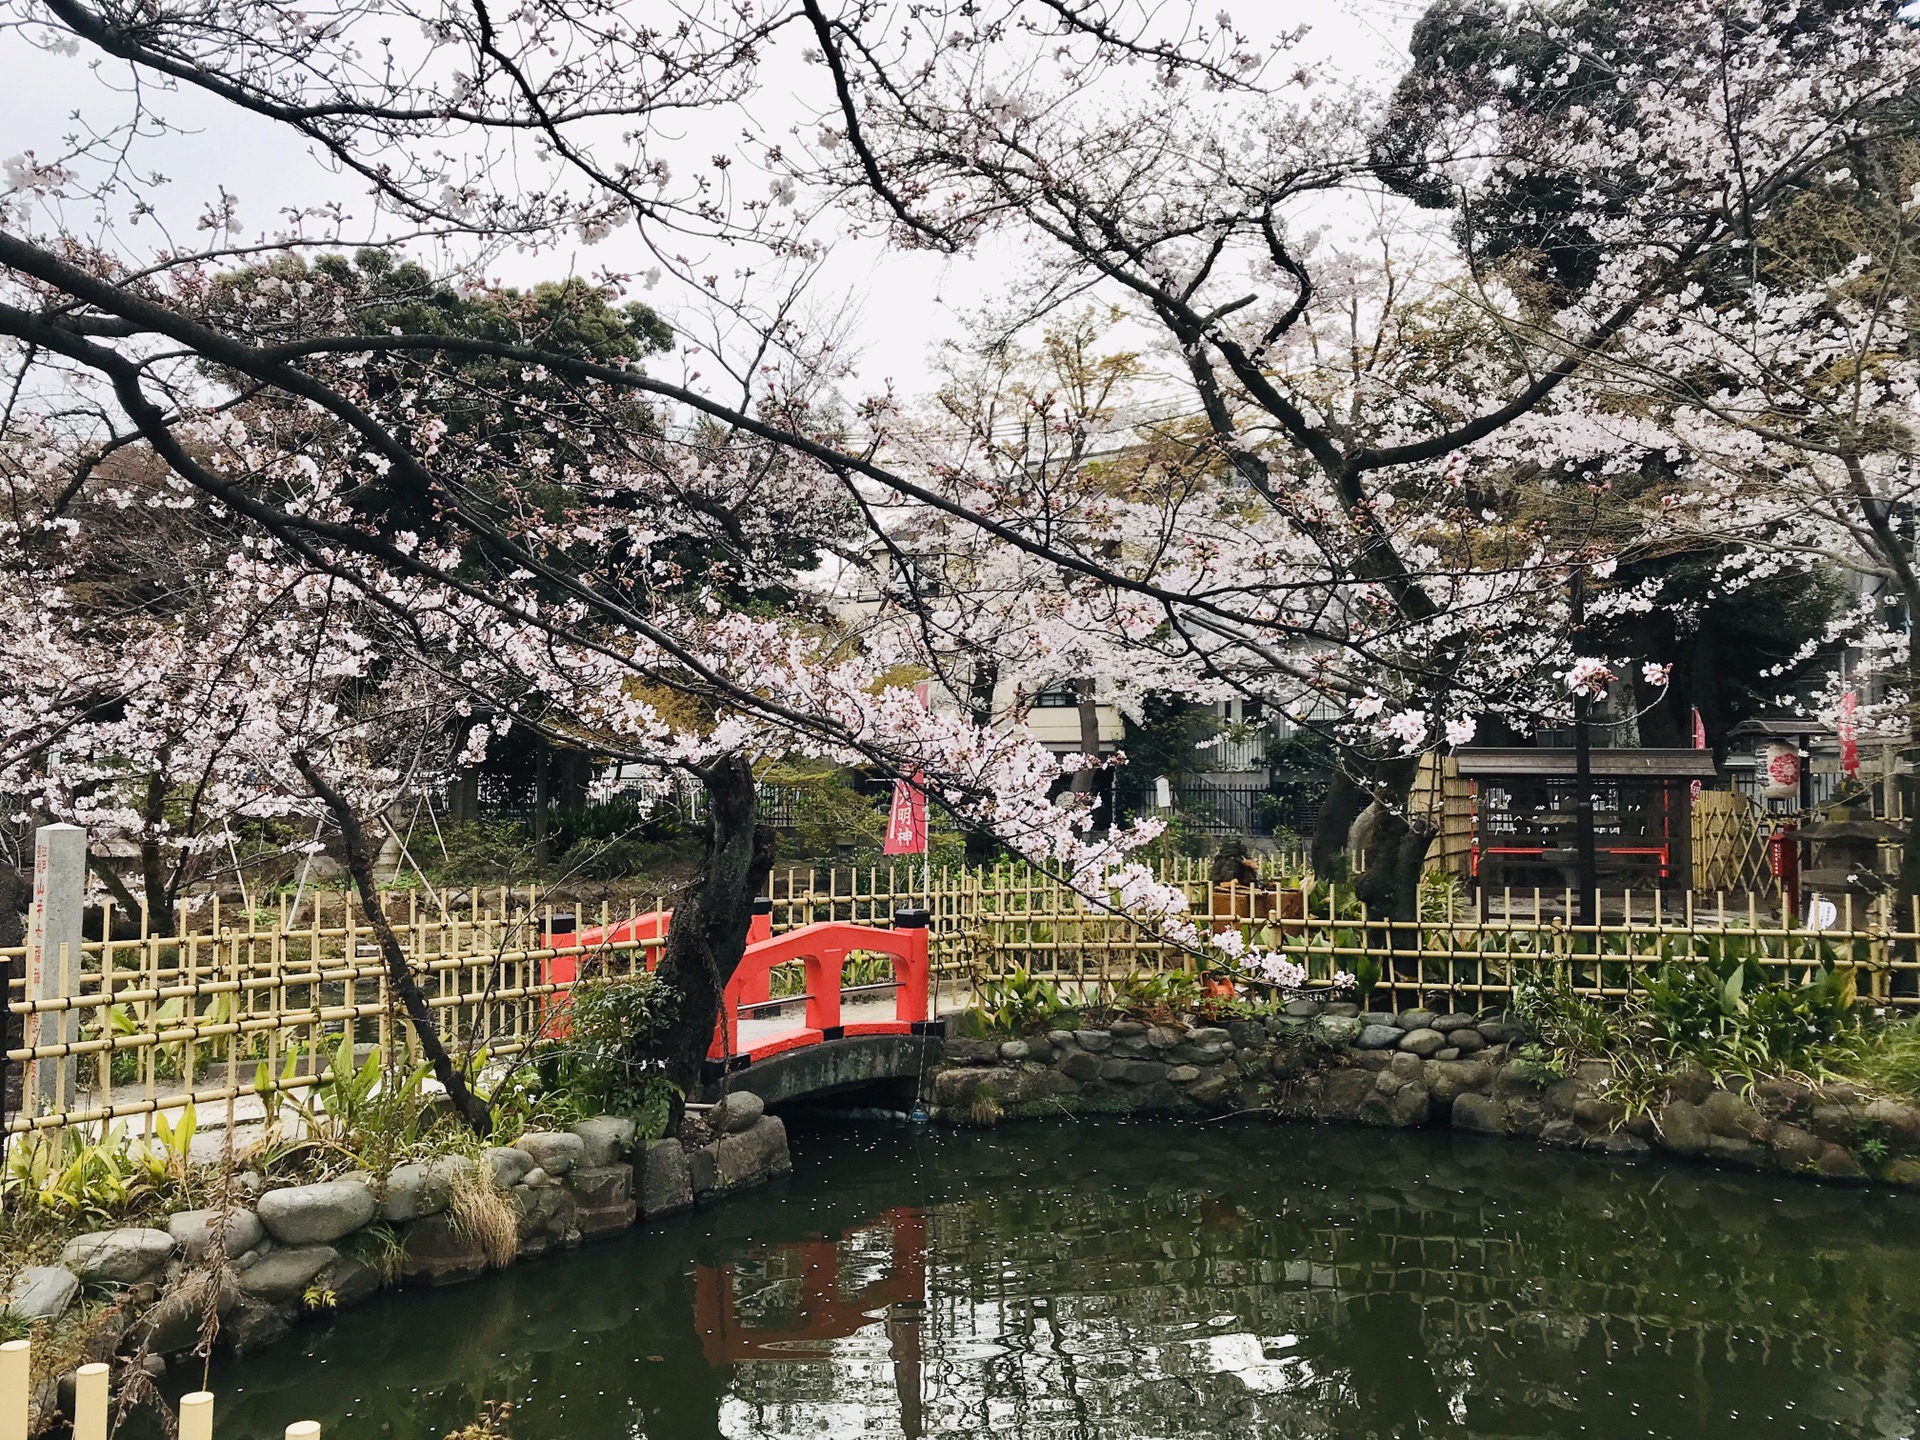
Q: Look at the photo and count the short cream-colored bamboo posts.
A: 4